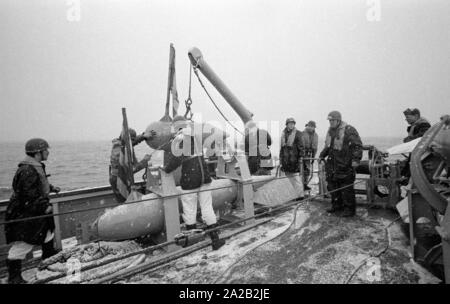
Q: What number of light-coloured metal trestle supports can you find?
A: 2